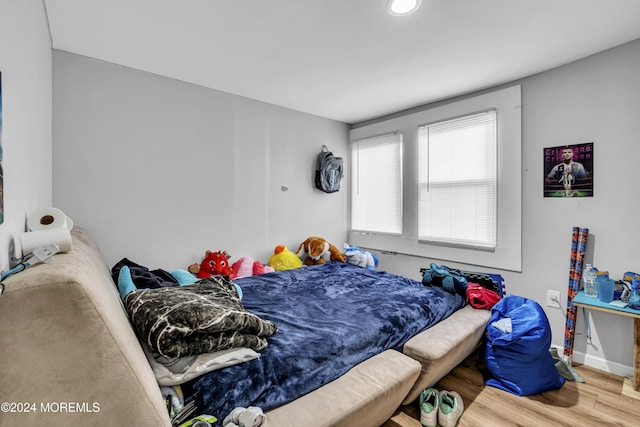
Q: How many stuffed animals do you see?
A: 5